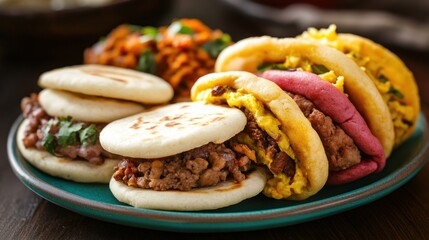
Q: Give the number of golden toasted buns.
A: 3